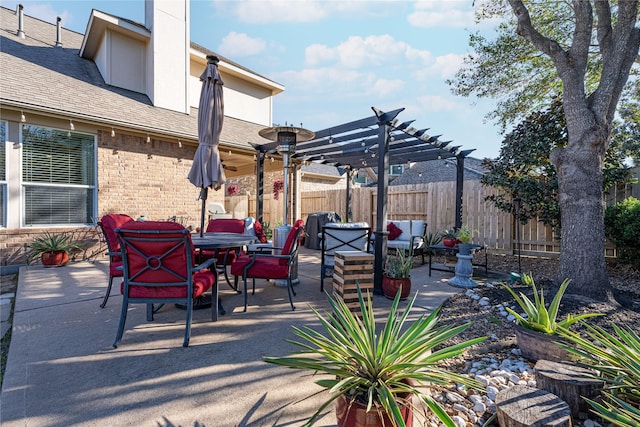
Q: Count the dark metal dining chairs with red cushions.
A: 4